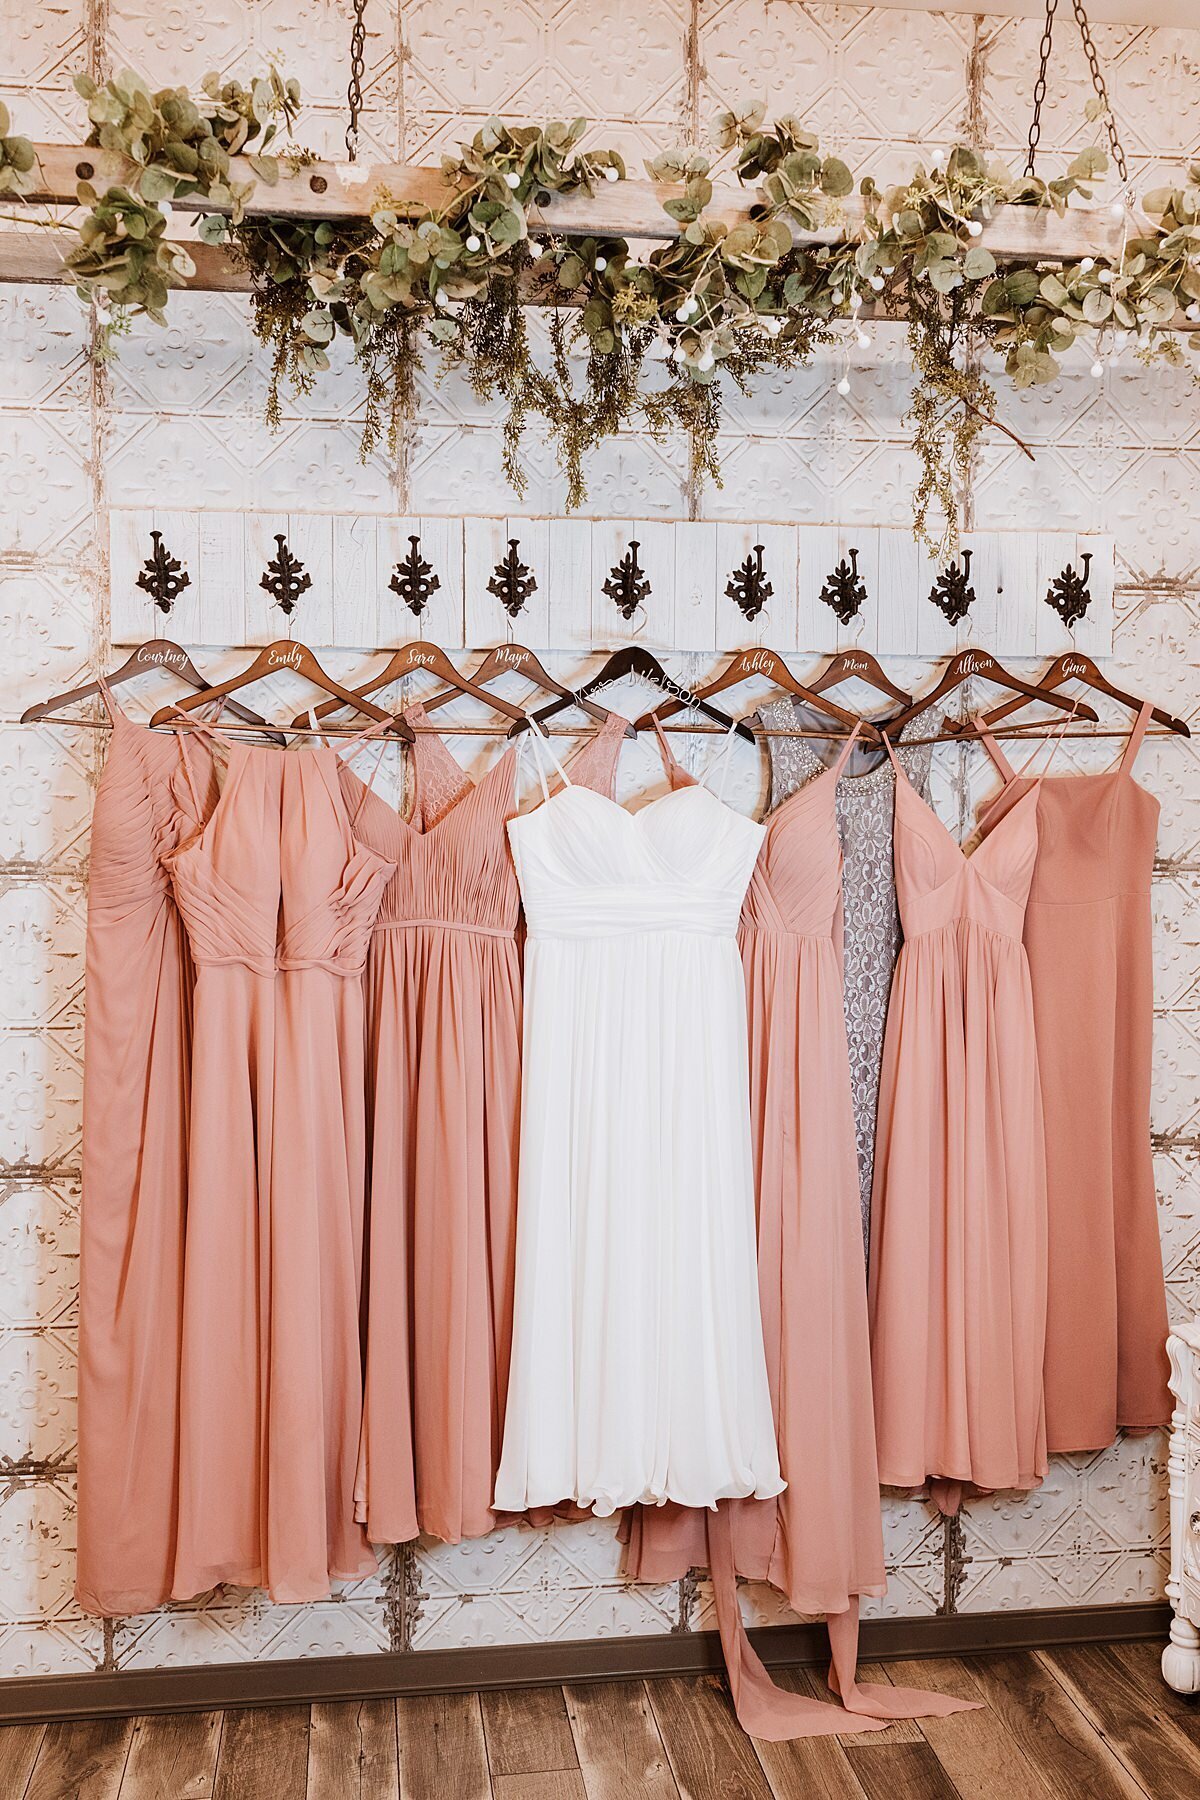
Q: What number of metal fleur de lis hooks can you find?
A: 9